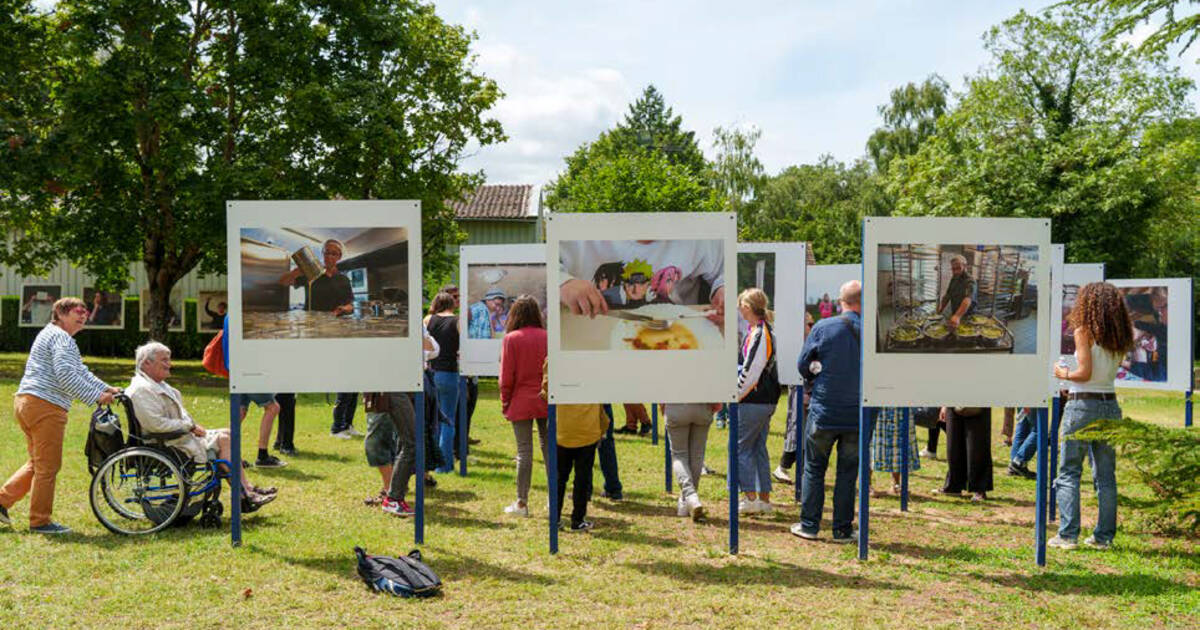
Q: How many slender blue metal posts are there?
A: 13